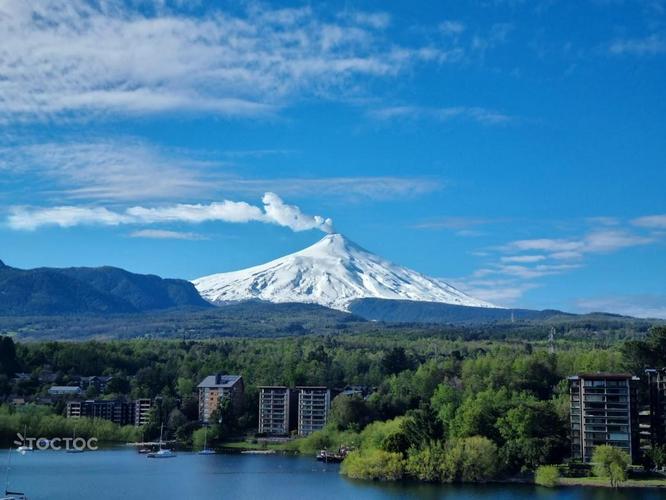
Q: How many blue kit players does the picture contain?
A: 0